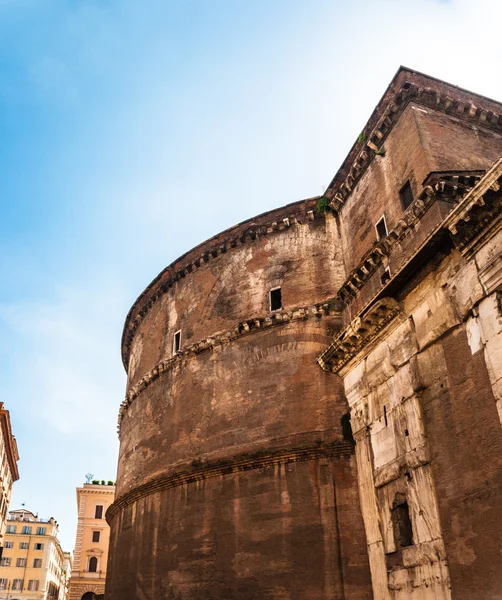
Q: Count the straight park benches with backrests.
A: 0